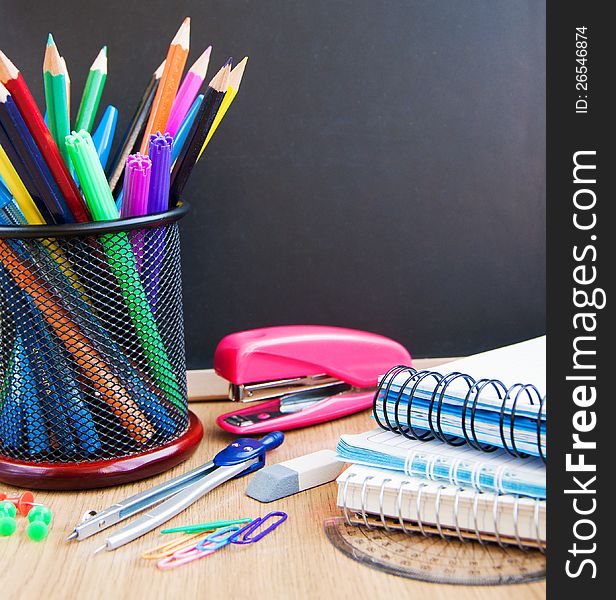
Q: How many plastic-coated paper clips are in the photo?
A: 5